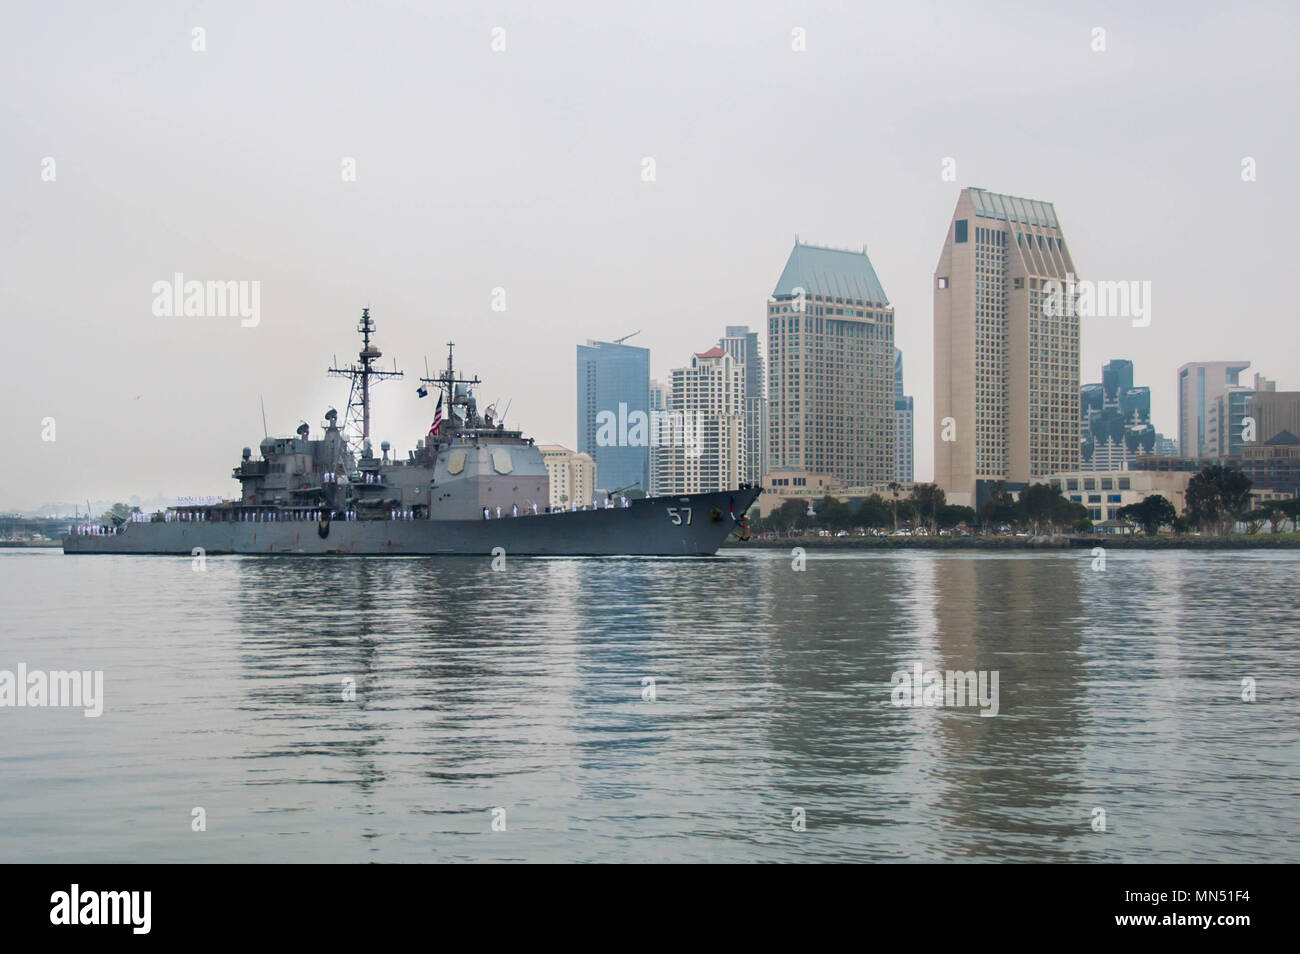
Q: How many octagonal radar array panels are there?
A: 2